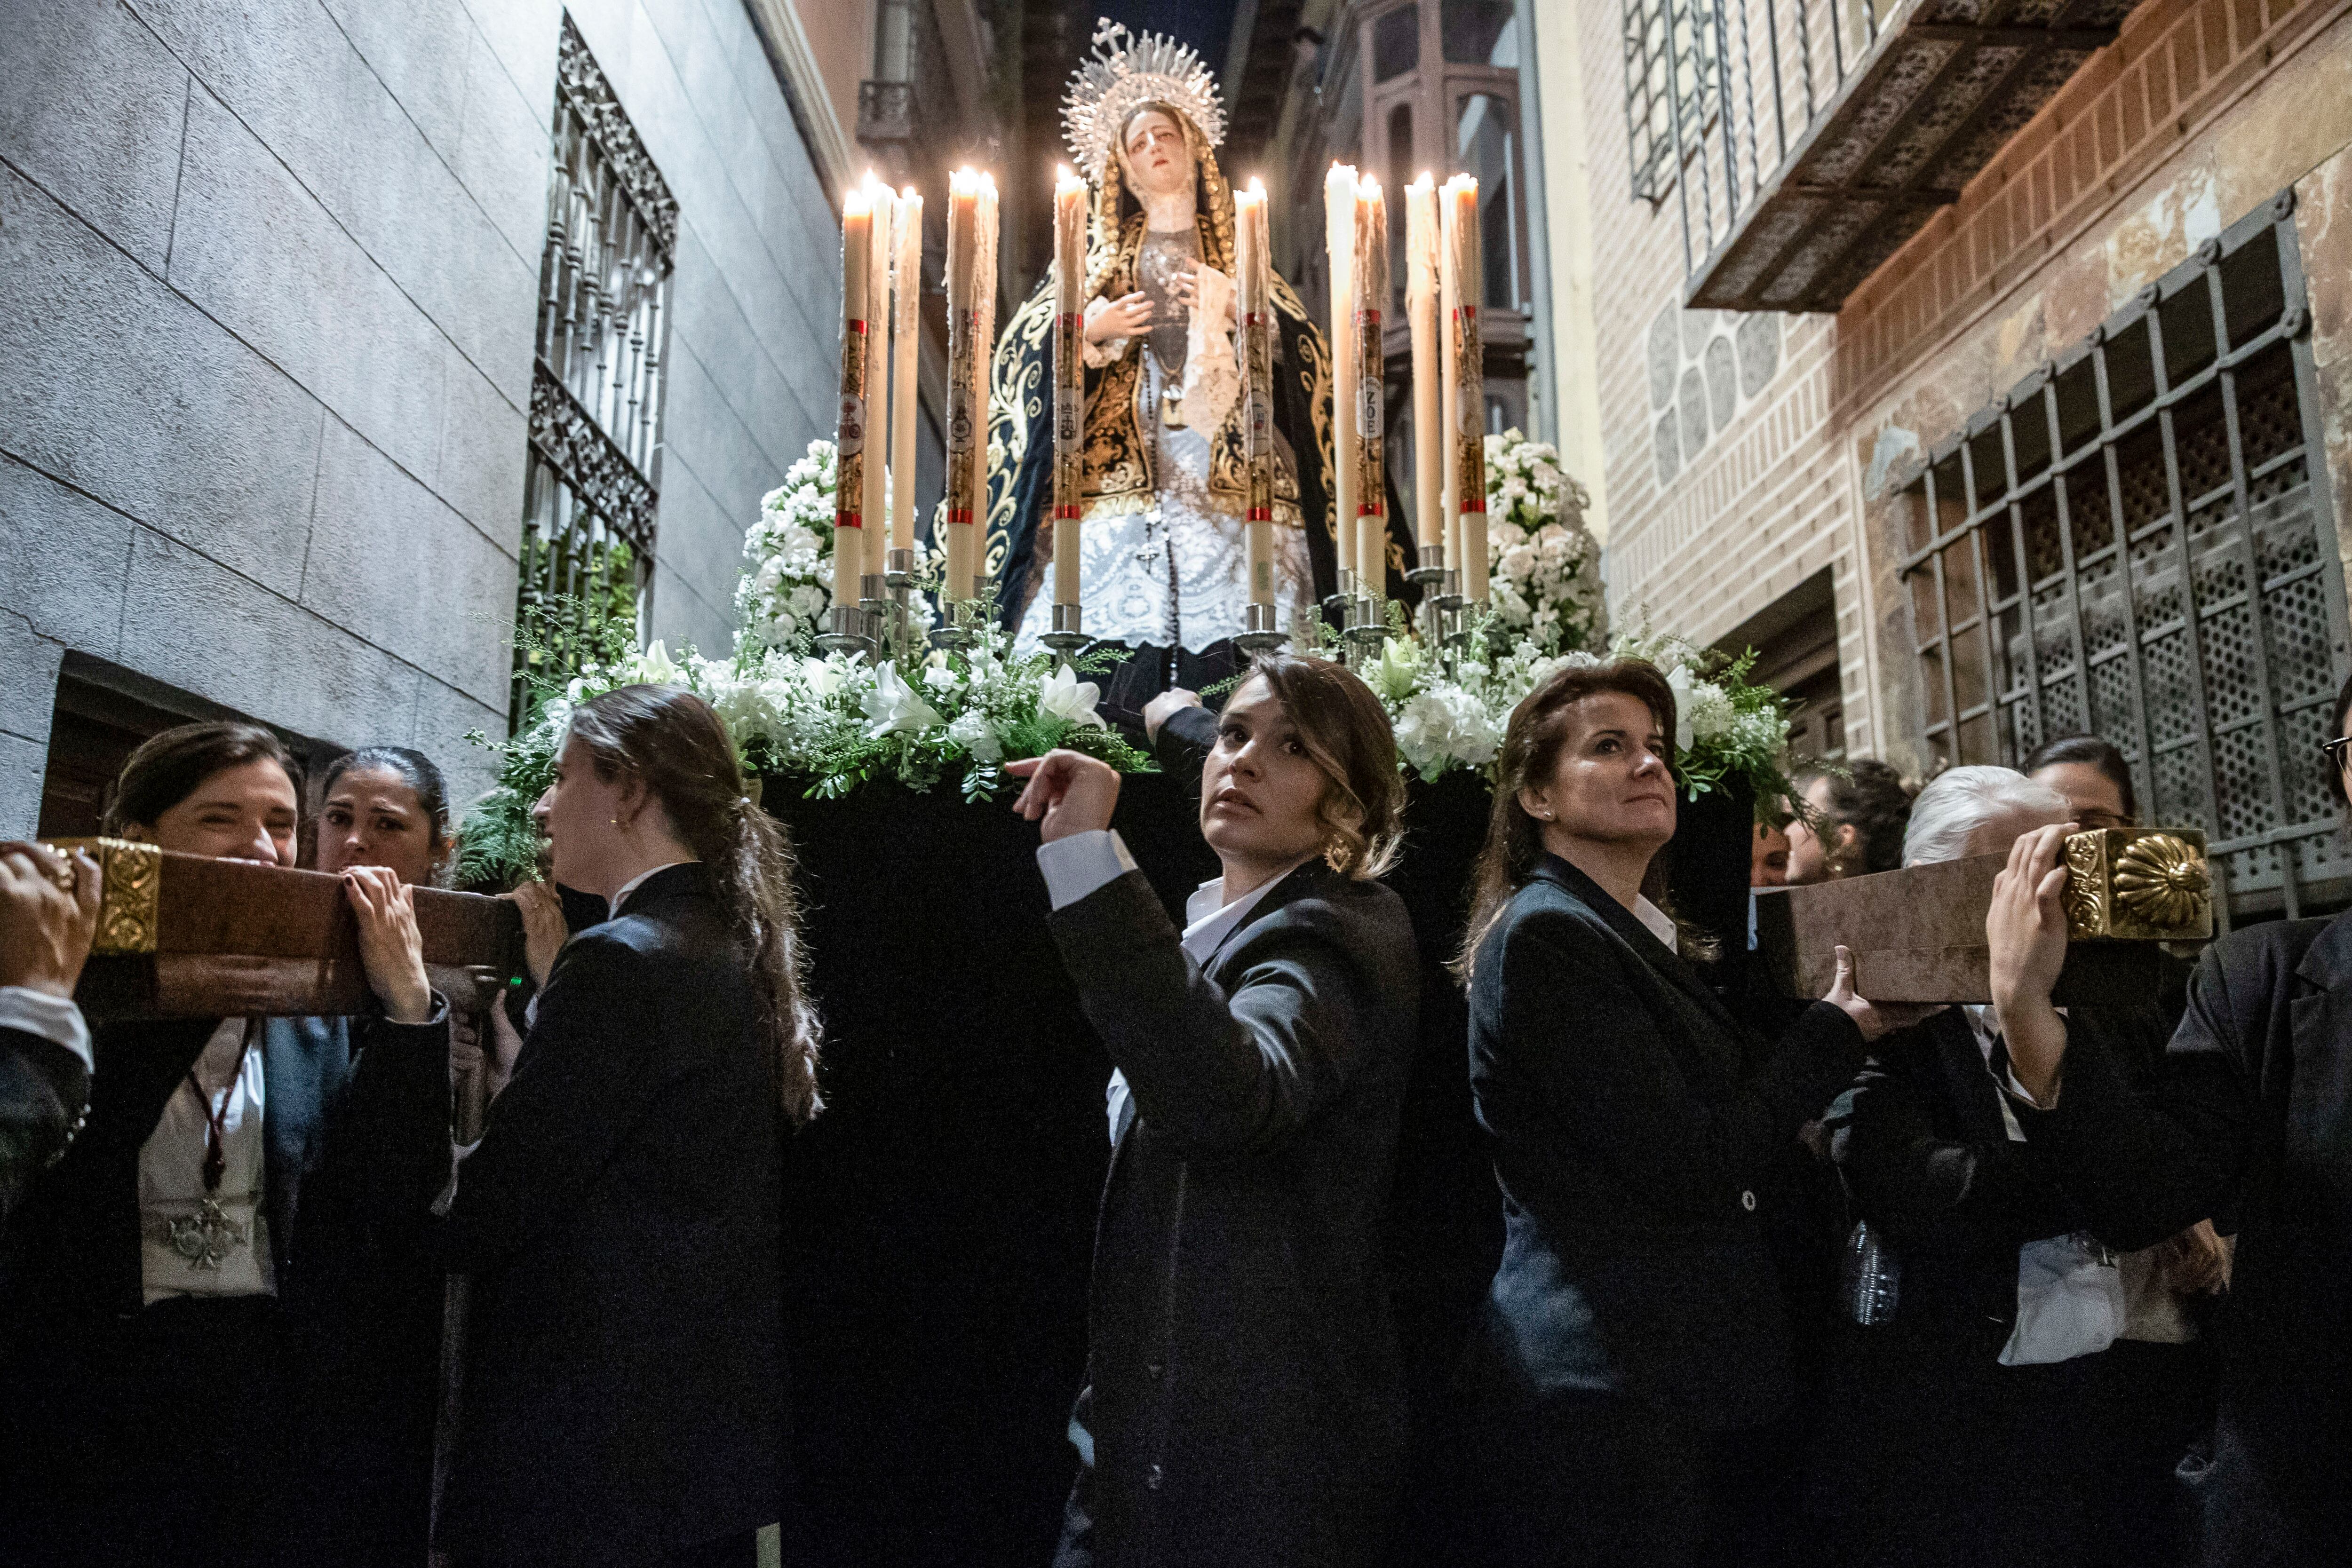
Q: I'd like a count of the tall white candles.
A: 12